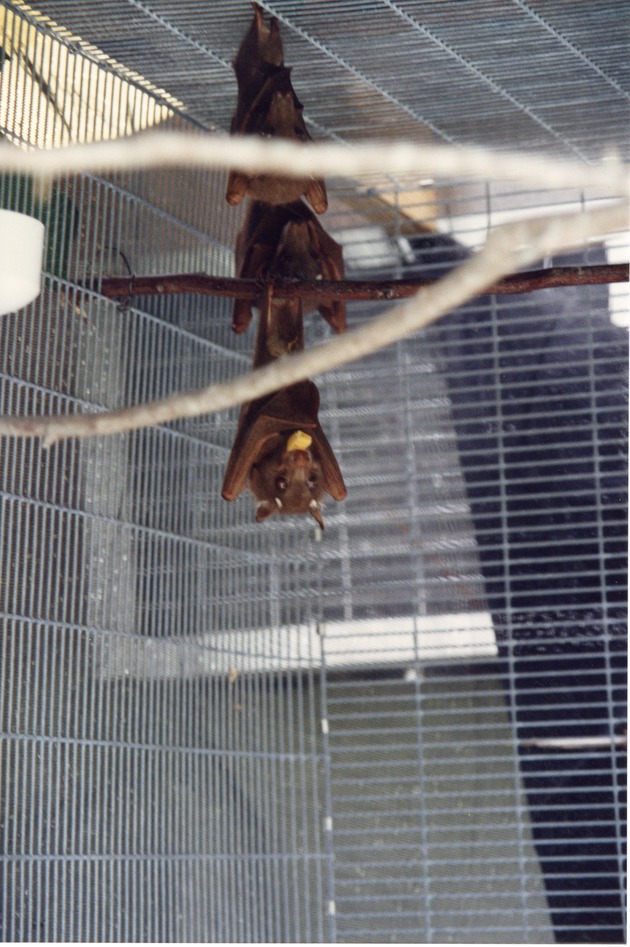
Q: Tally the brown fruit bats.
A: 3